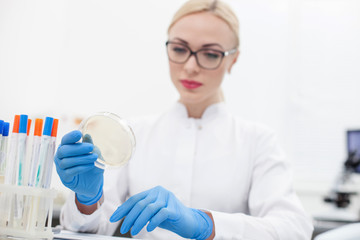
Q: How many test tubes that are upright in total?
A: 8